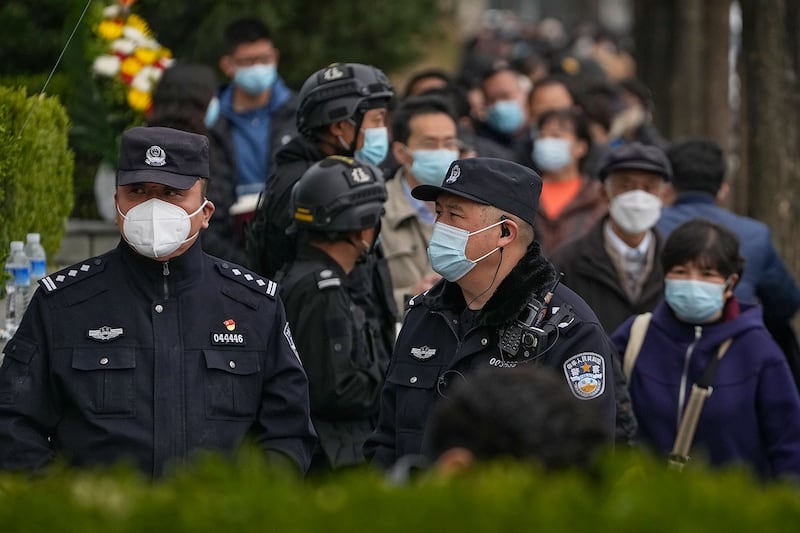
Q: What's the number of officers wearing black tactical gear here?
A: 2